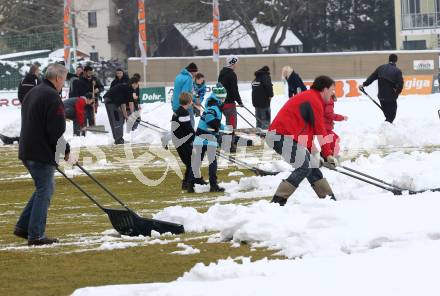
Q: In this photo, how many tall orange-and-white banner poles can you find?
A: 3